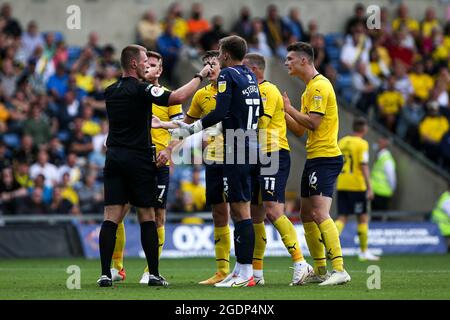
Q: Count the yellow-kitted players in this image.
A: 5